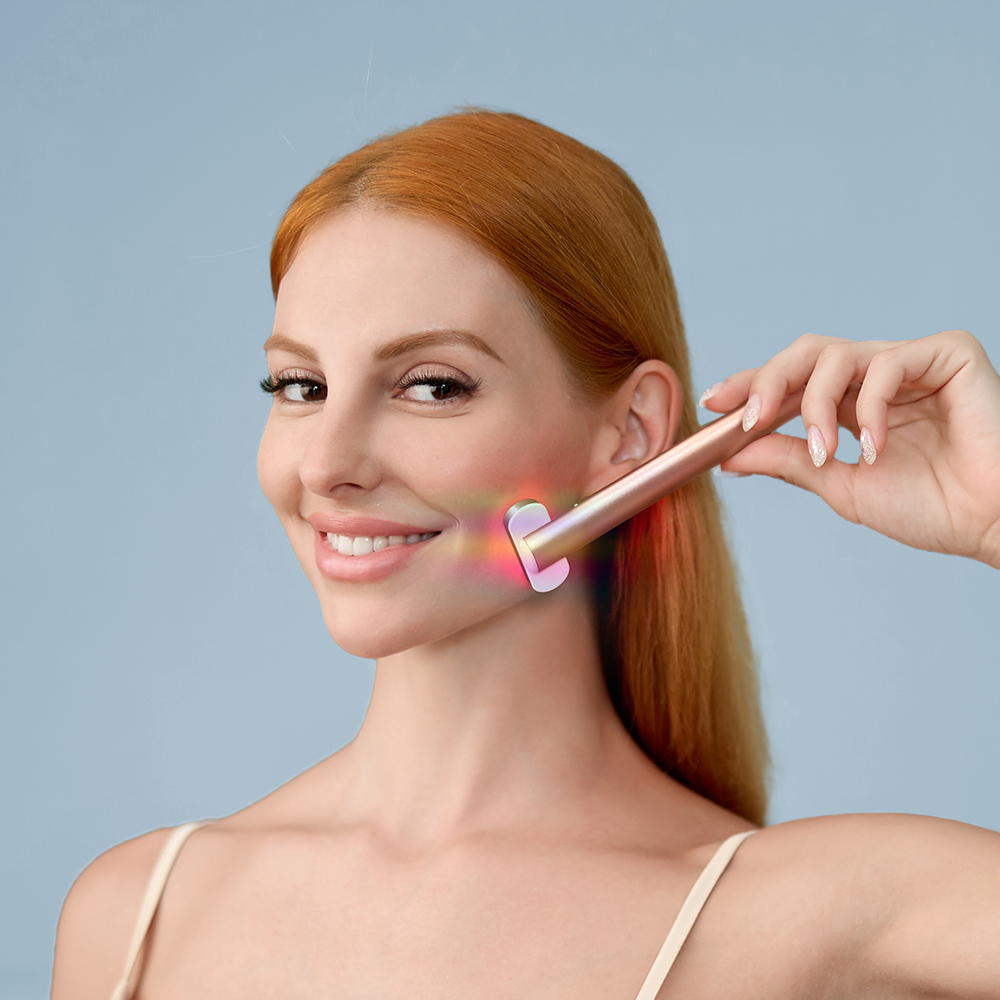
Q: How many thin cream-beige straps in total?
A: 2